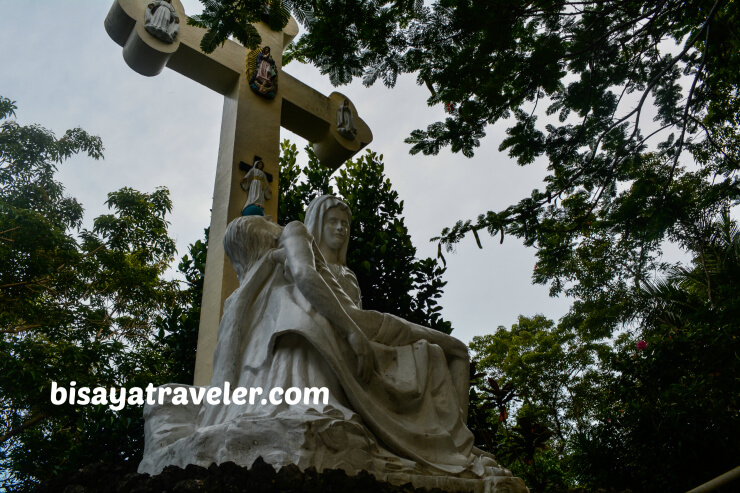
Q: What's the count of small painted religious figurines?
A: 4